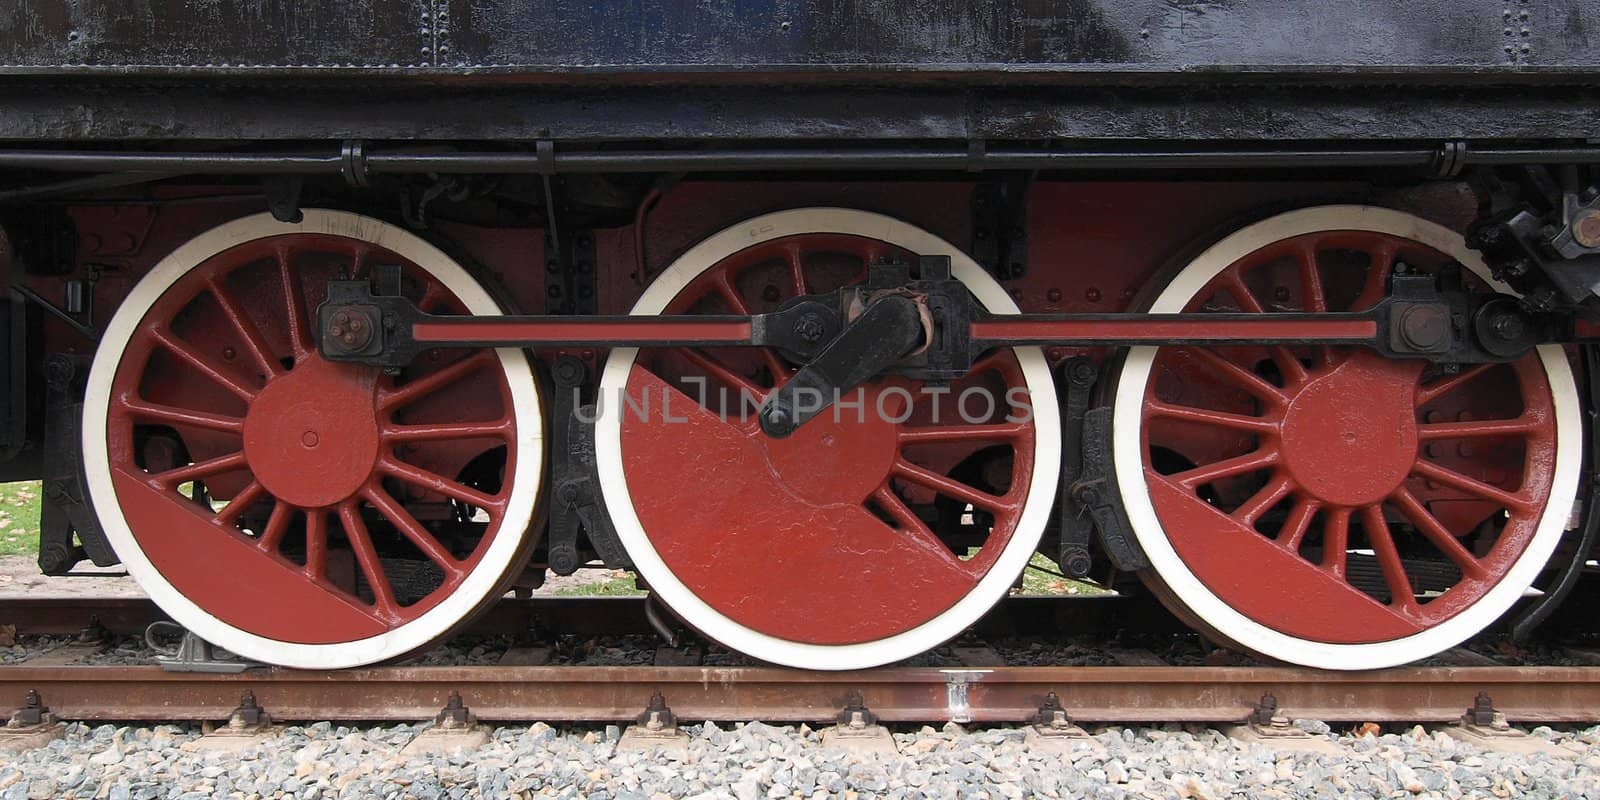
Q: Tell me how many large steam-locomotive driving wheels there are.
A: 3